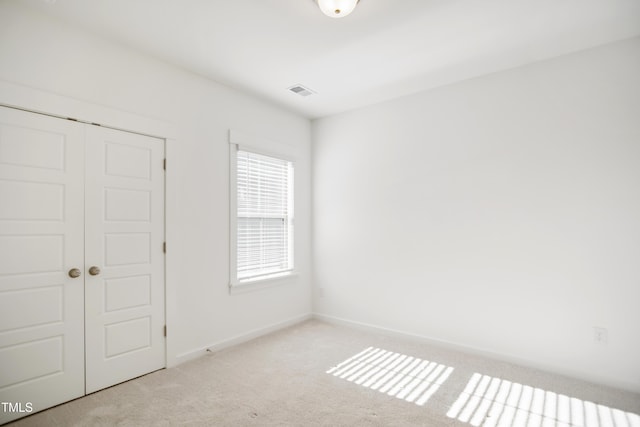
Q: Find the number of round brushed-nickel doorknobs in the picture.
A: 2